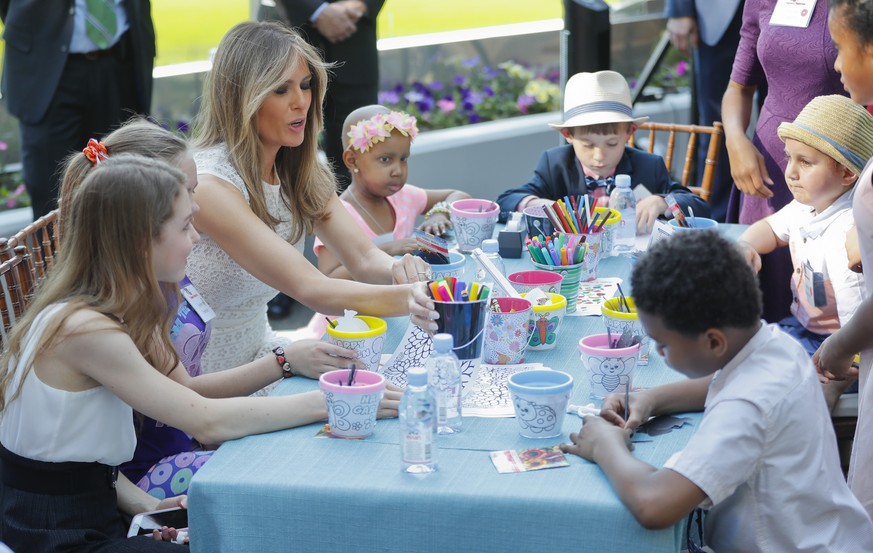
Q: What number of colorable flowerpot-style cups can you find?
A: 10